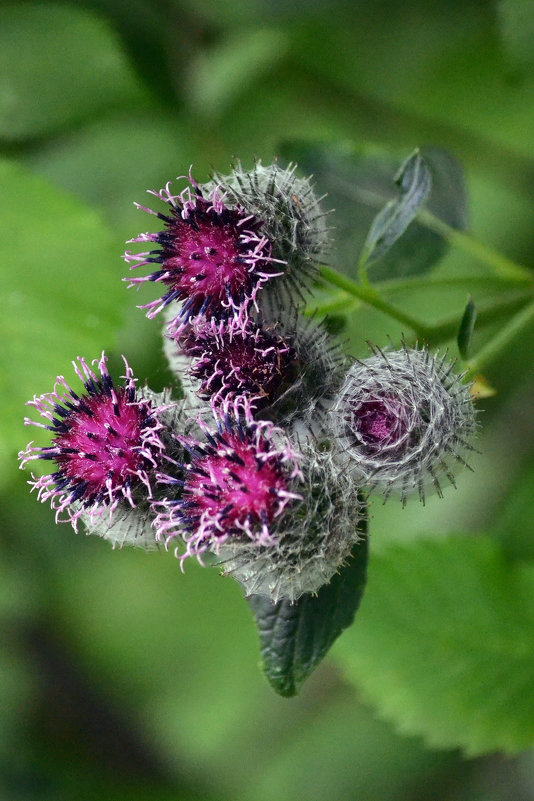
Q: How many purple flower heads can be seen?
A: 5